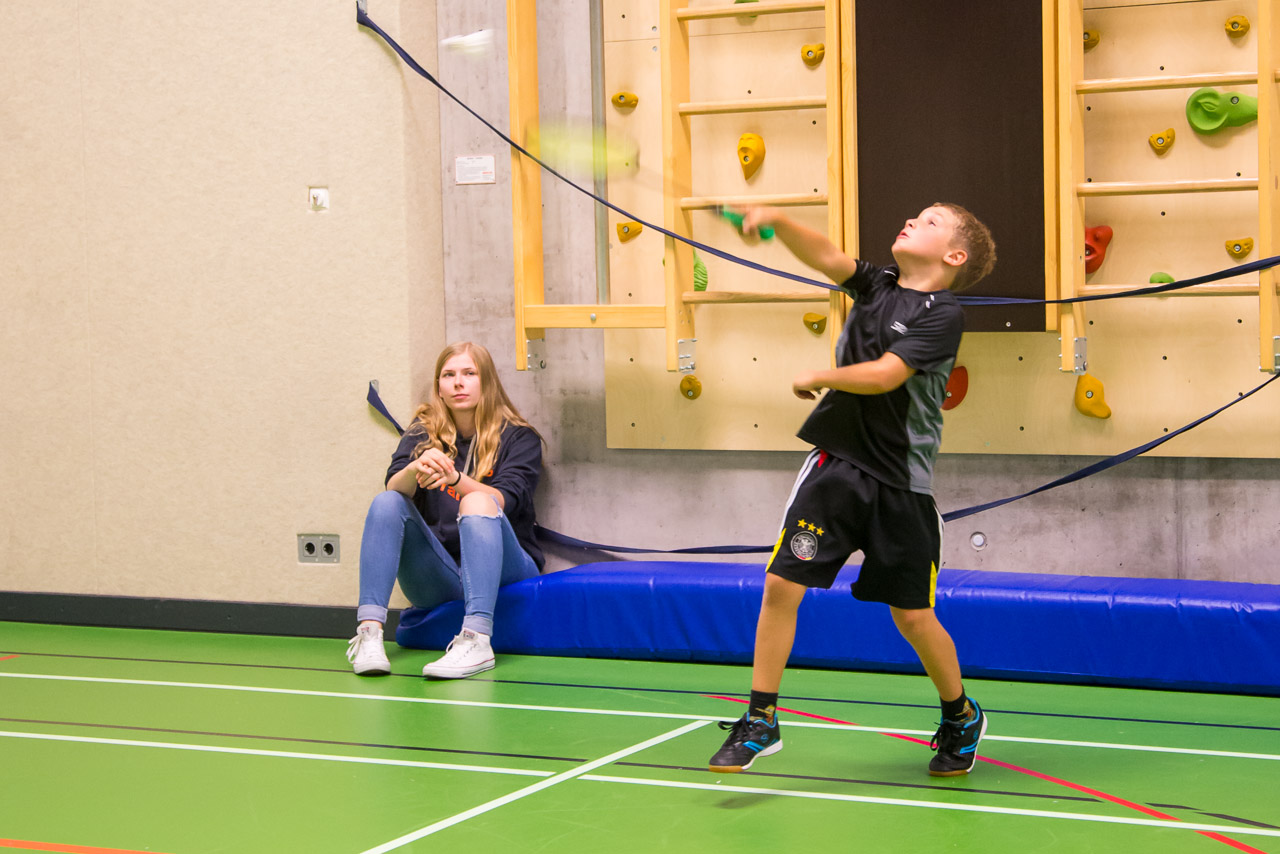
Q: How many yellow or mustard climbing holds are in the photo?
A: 11